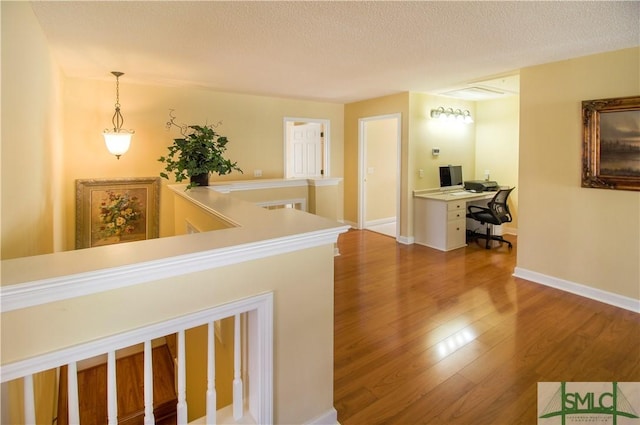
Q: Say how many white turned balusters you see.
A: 7